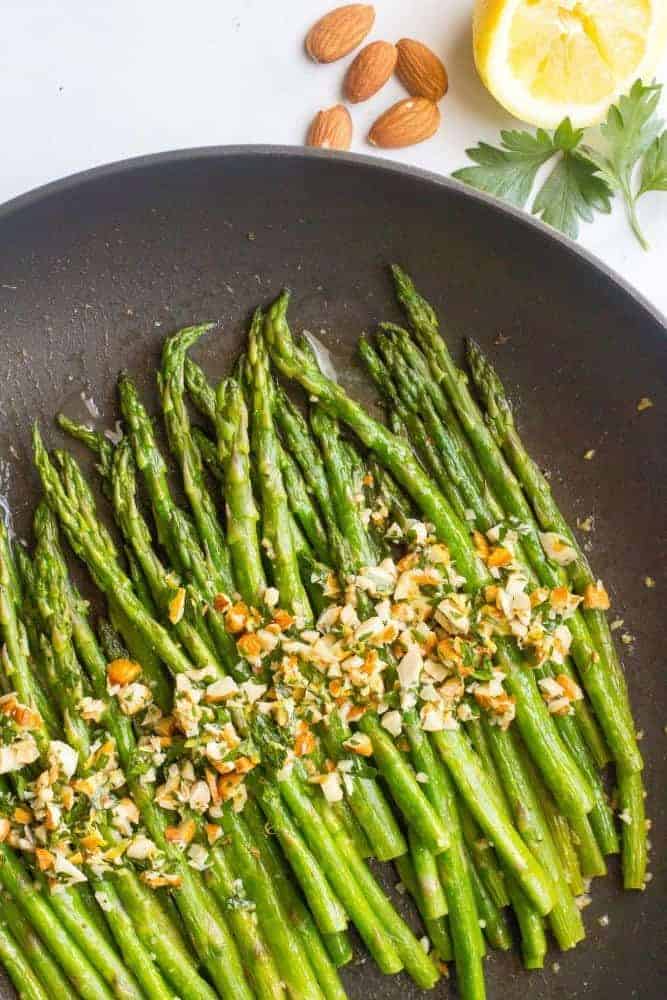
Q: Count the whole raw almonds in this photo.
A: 5